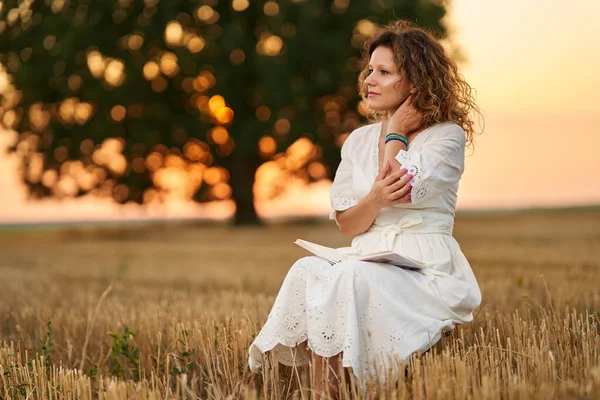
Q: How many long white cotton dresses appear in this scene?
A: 1